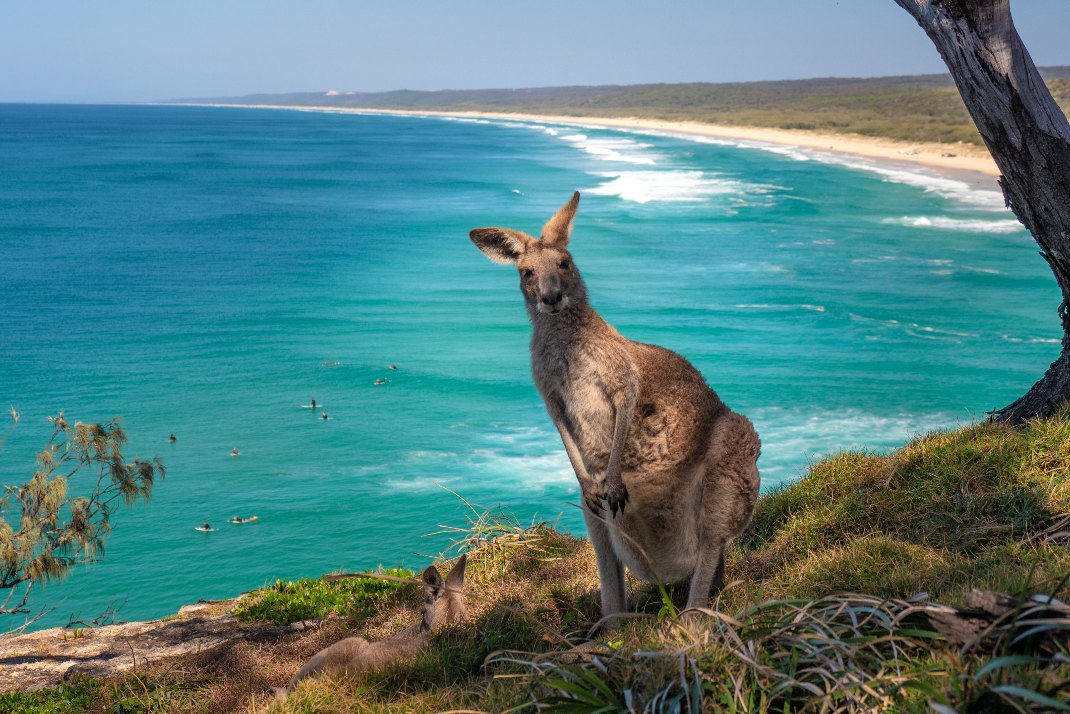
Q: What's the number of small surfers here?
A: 9